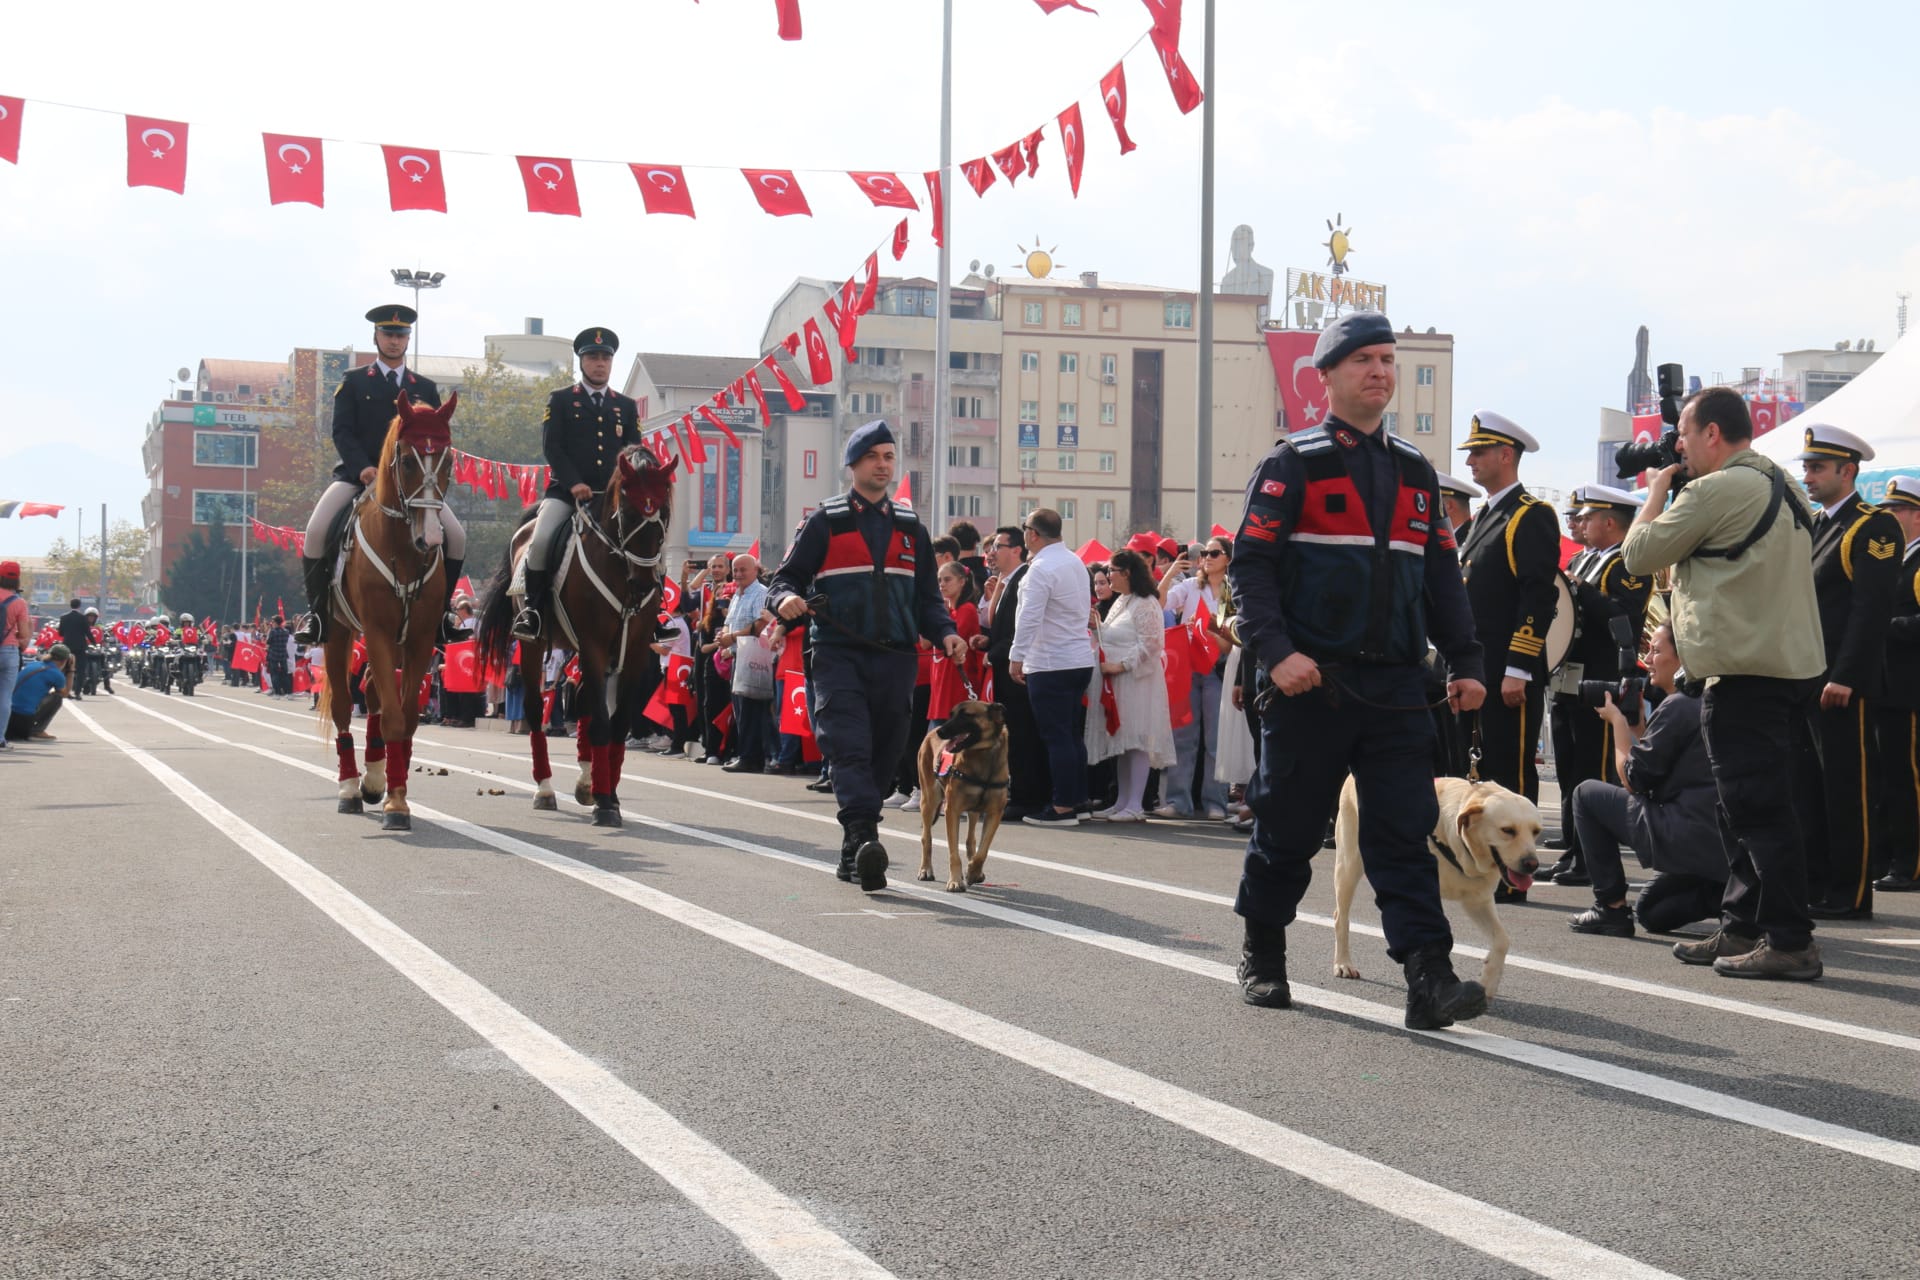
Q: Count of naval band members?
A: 6